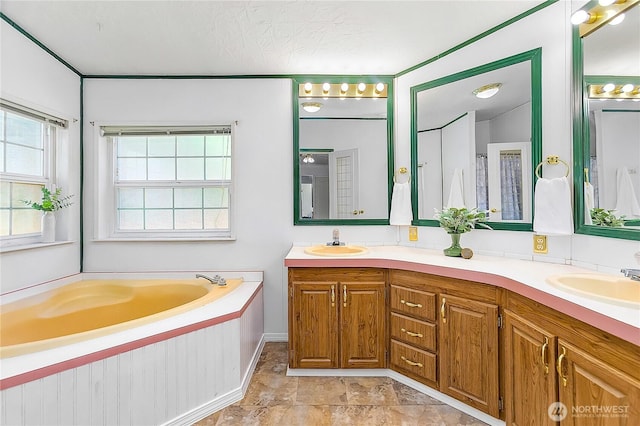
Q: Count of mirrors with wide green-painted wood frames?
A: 3